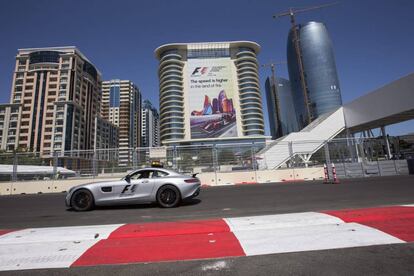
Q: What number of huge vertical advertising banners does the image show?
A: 1